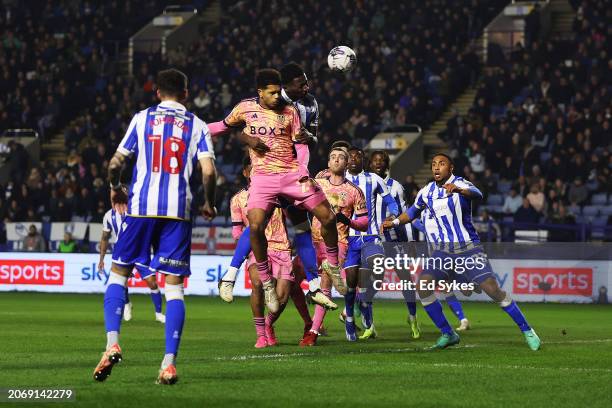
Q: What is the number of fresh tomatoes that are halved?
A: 0